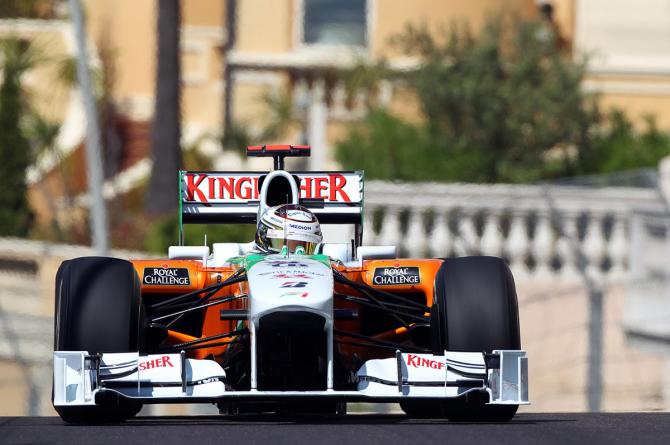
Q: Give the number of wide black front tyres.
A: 2